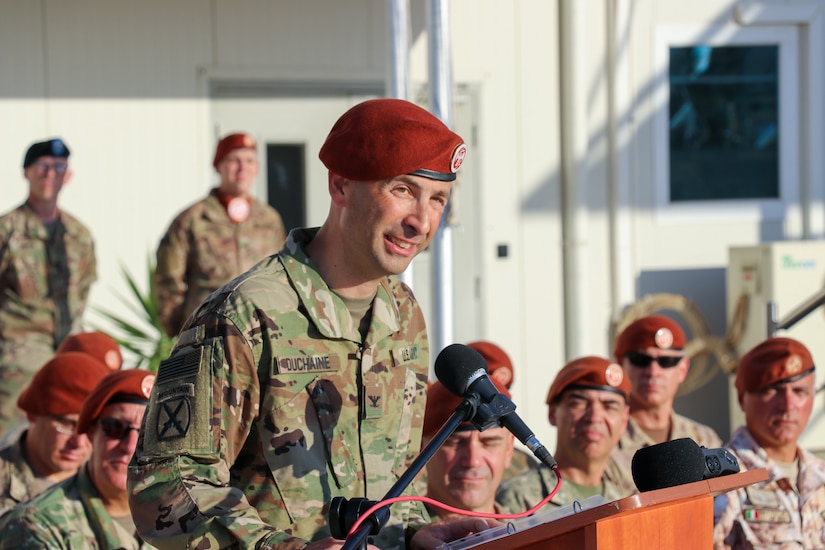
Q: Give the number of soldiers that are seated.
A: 8